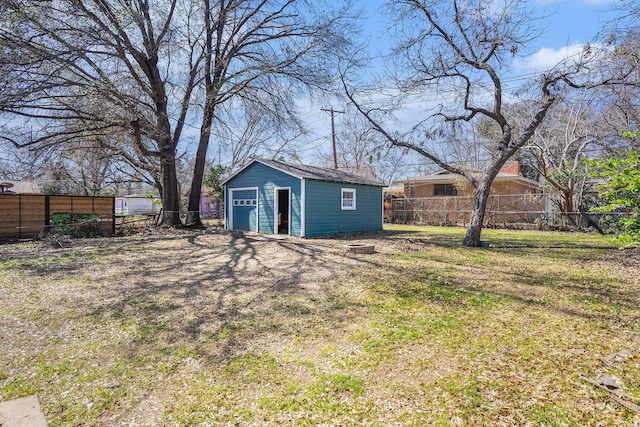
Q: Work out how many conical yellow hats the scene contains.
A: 0